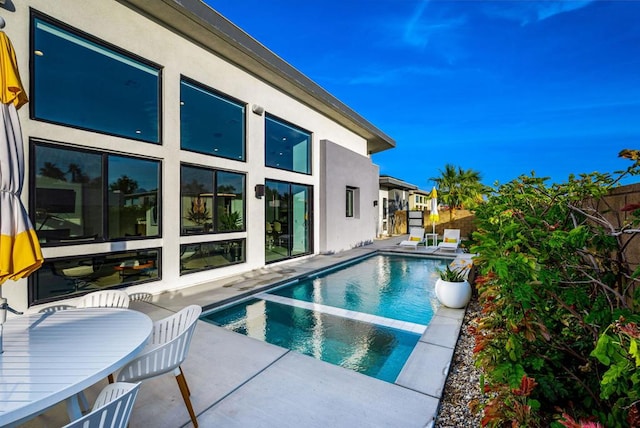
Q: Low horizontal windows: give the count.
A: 2